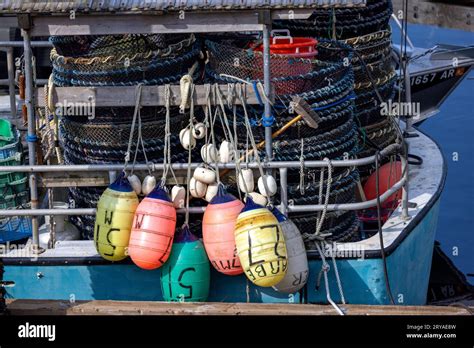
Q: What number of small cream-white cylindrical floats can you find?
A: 13